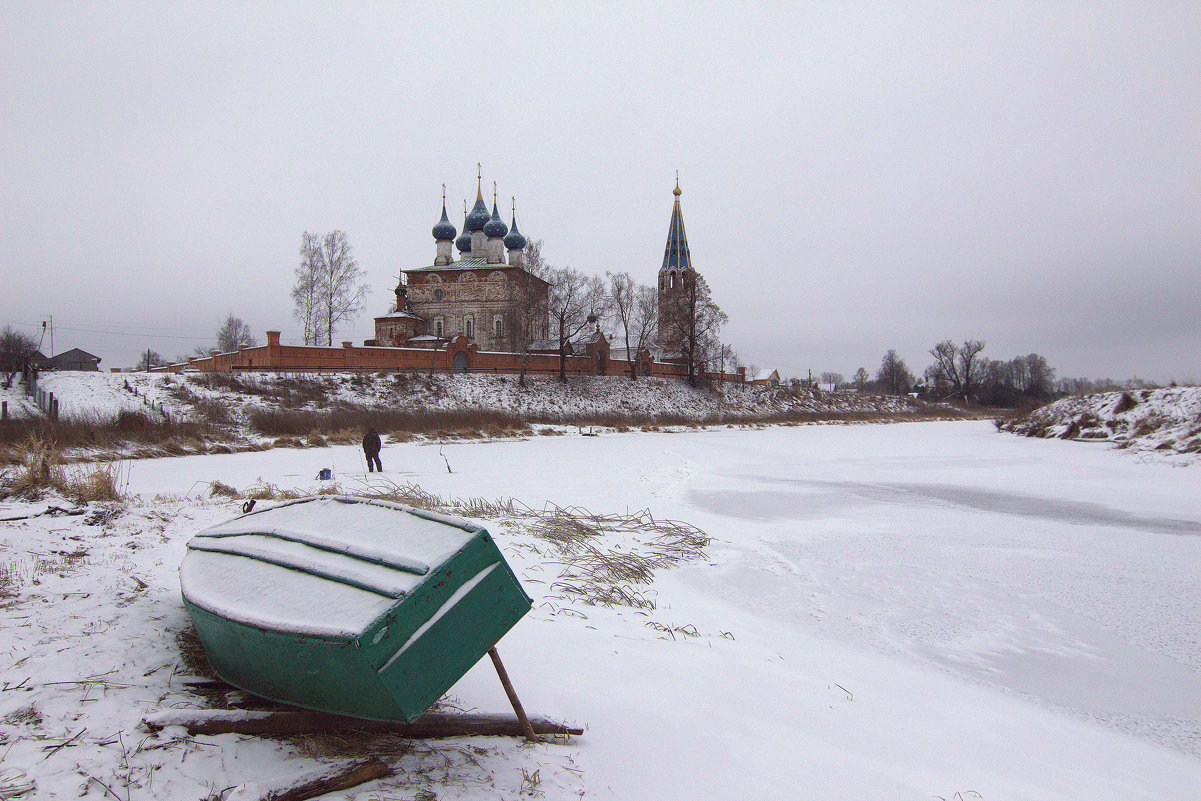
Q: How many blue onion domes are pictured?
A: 5